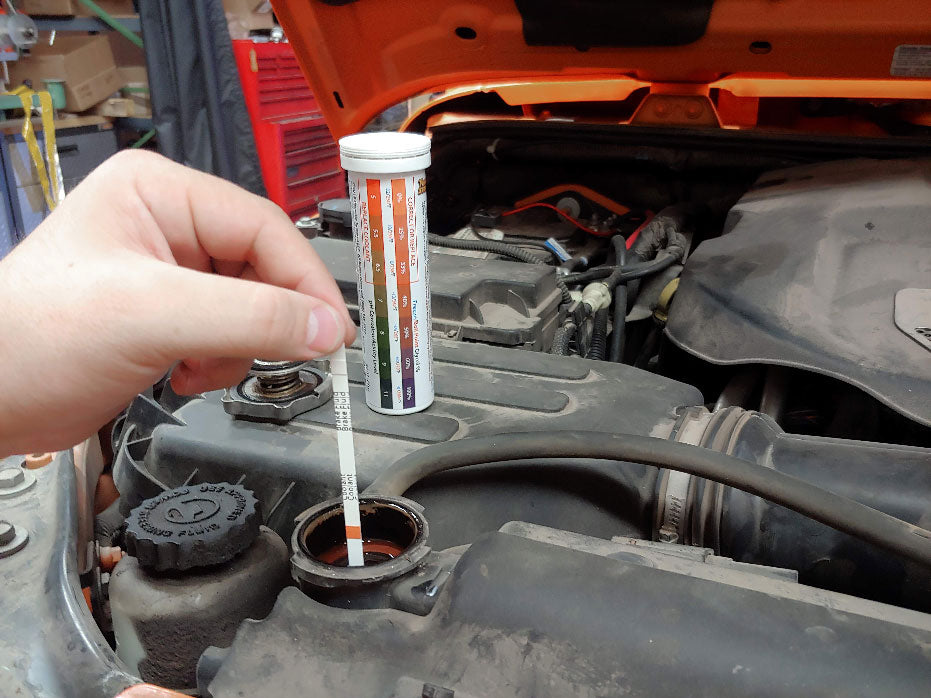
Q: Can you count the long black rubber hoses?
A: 1